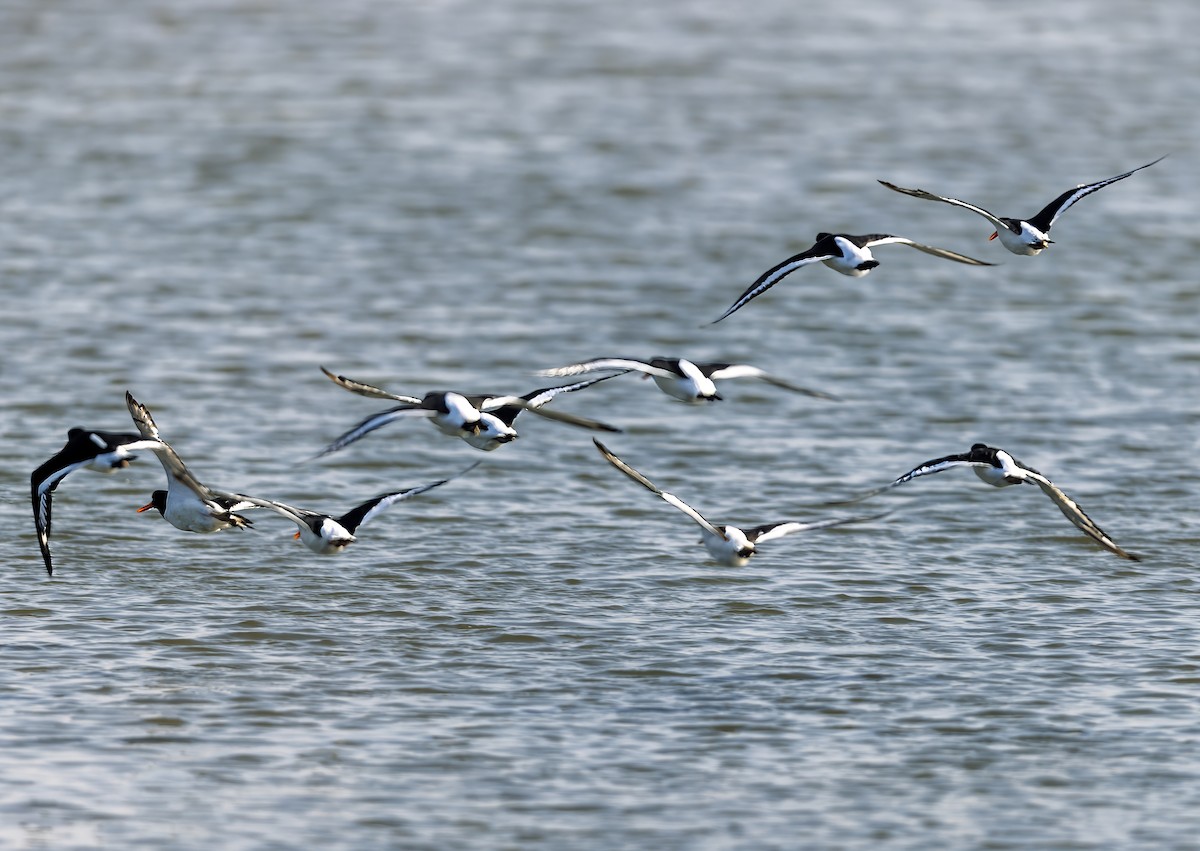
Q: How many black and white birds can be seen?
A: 10